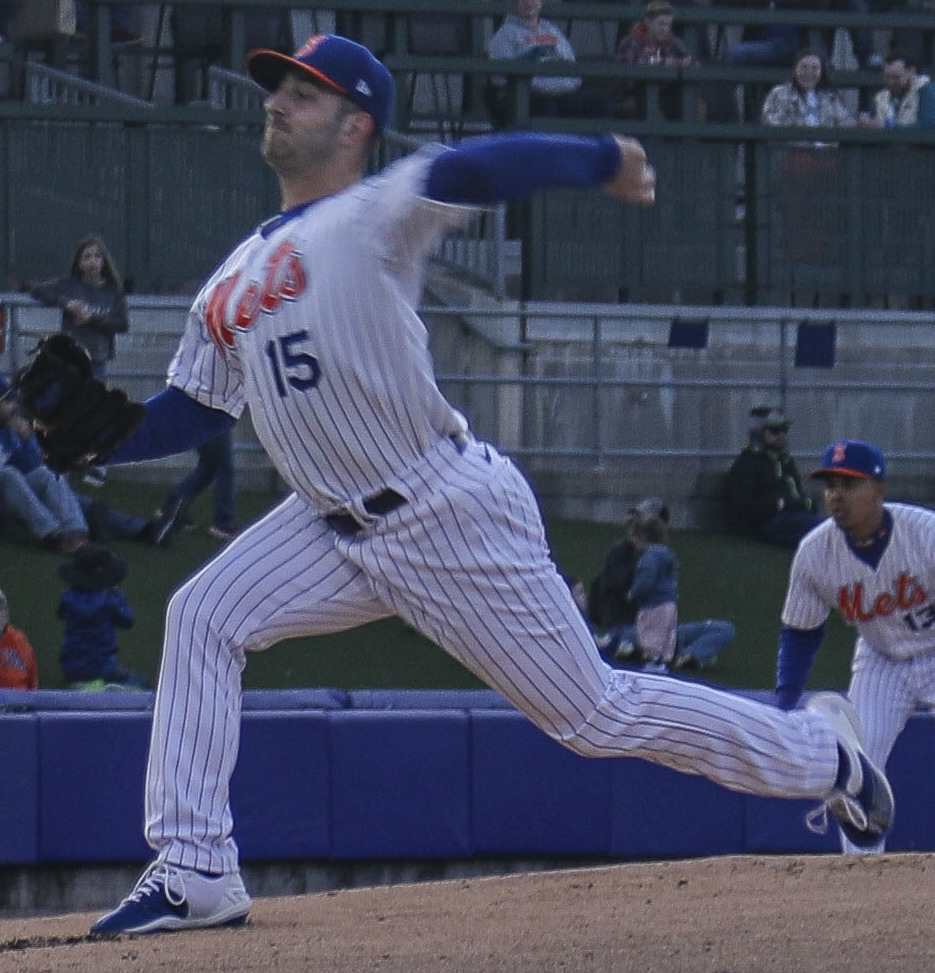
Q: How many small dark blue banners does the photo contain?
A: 2